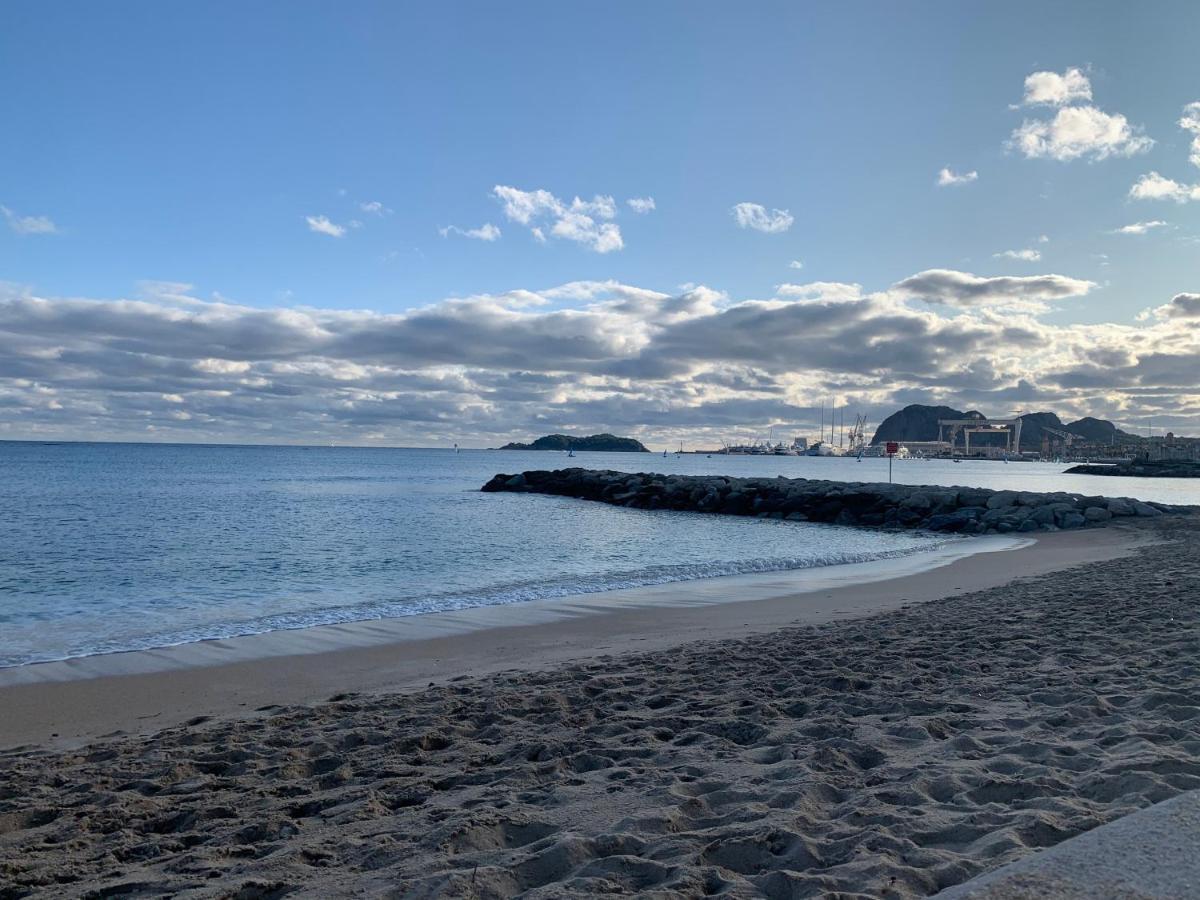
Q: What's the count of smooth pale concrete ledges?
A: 1